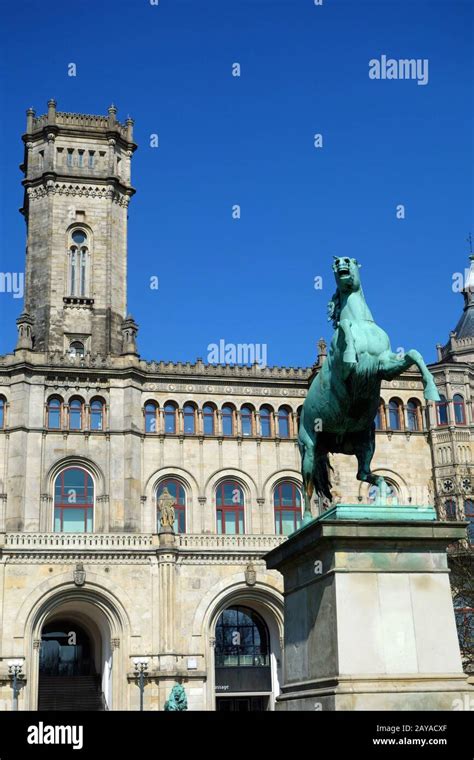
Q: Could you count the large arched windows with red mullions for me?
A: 4